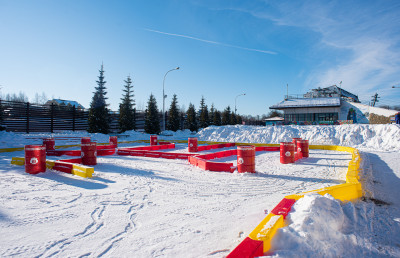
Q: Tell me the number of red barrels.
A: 11